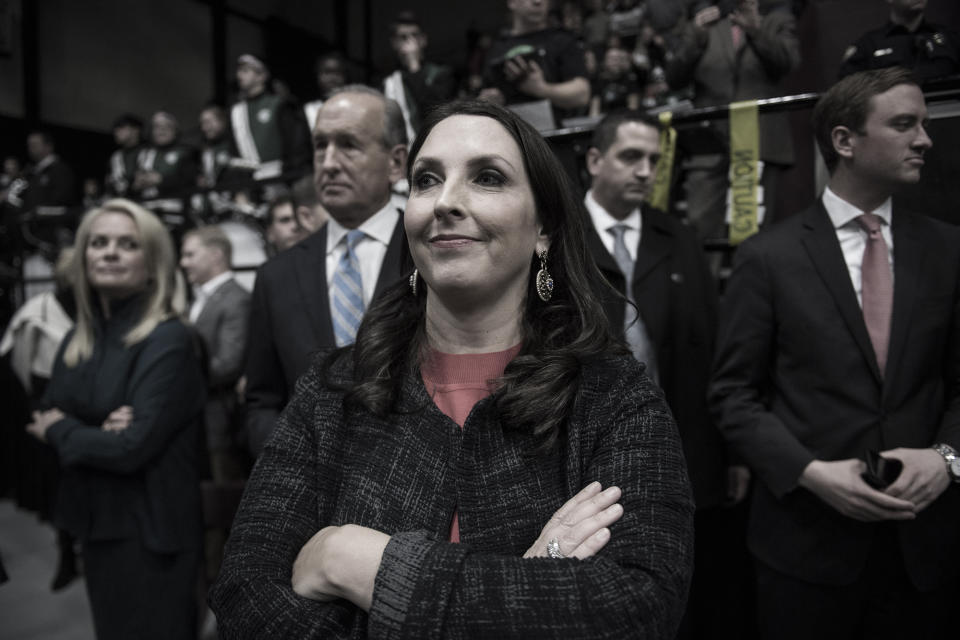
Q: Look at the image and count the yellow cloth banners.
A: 2